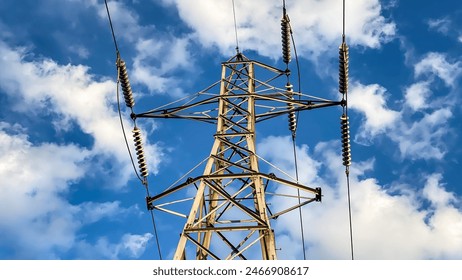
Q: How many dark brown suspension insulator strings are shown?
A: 6